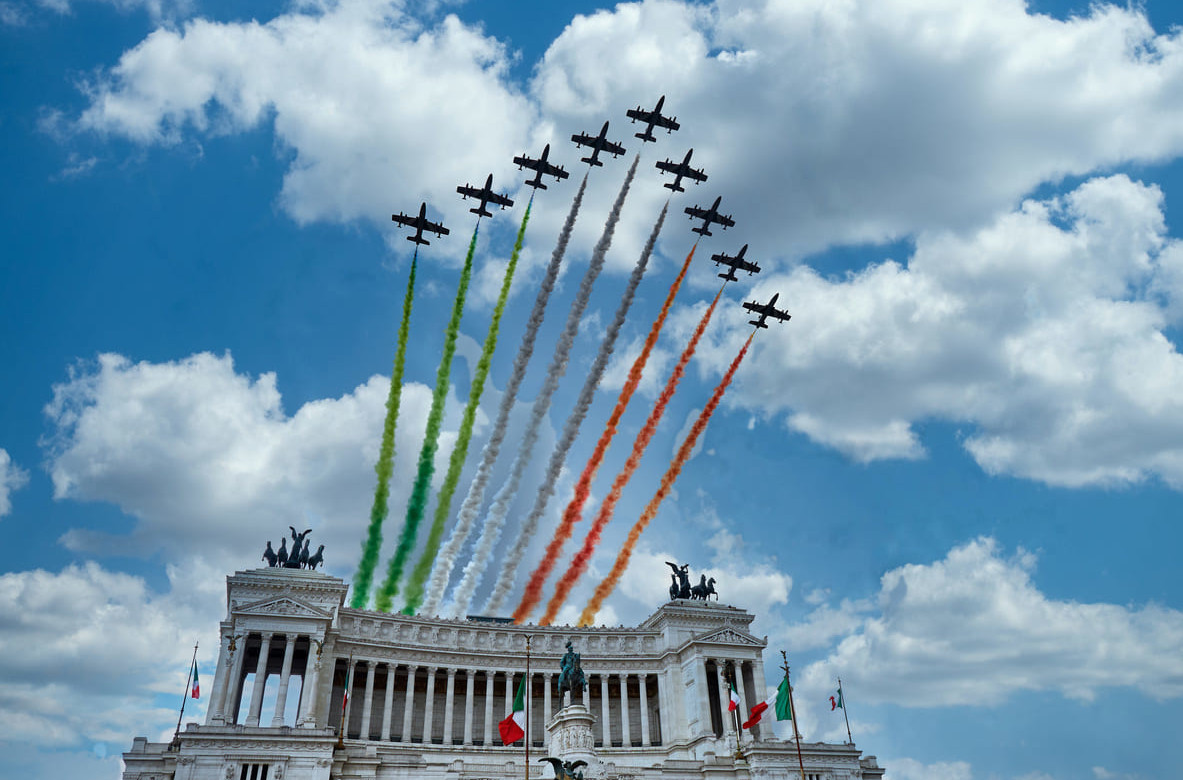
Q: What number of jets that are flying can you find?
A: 9